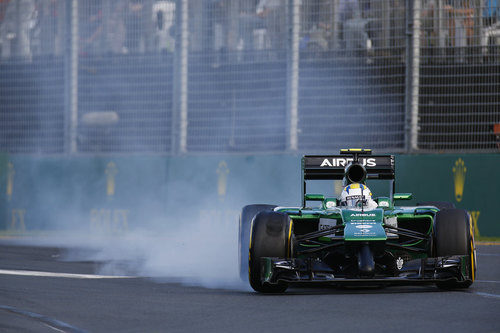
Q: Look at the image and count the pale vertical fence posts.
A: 4